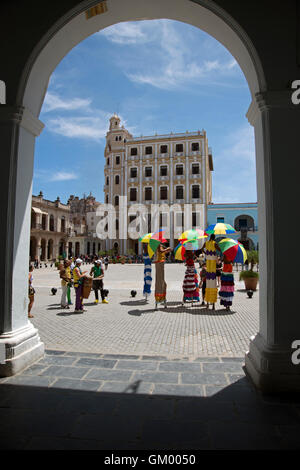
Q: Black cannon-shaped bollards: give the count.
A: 4